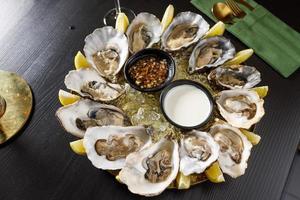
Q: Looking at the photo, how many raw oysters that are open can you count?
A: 12